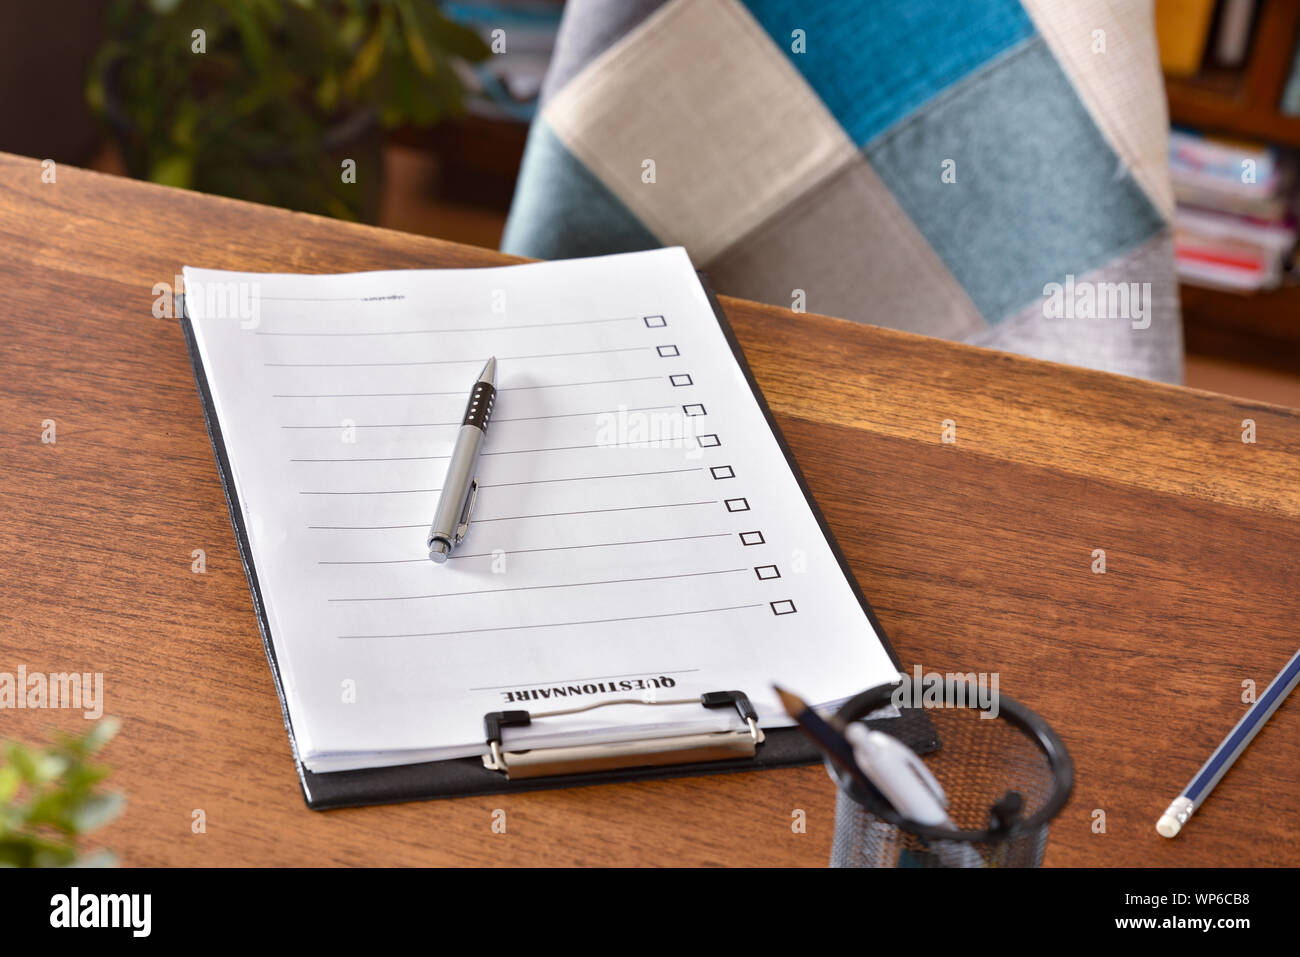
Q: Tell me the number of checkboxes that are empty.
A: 10